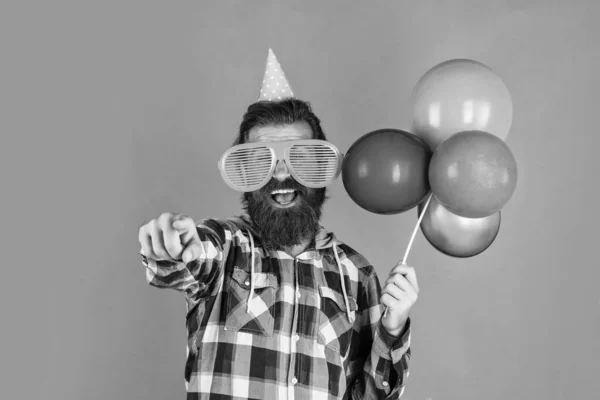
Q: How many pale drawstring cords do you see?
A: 2